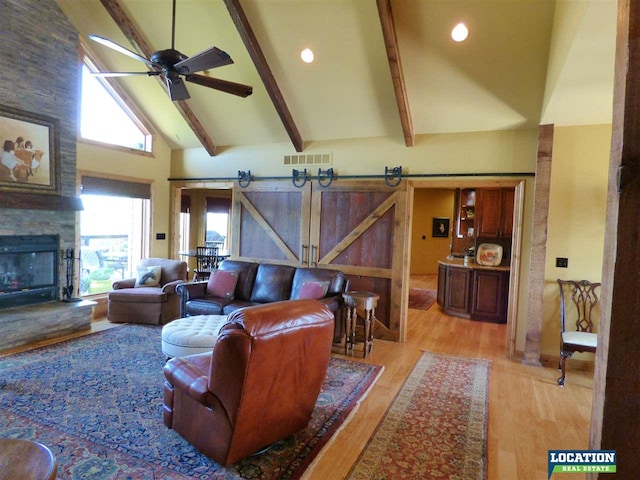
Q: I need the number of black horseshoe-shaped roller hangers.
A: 4